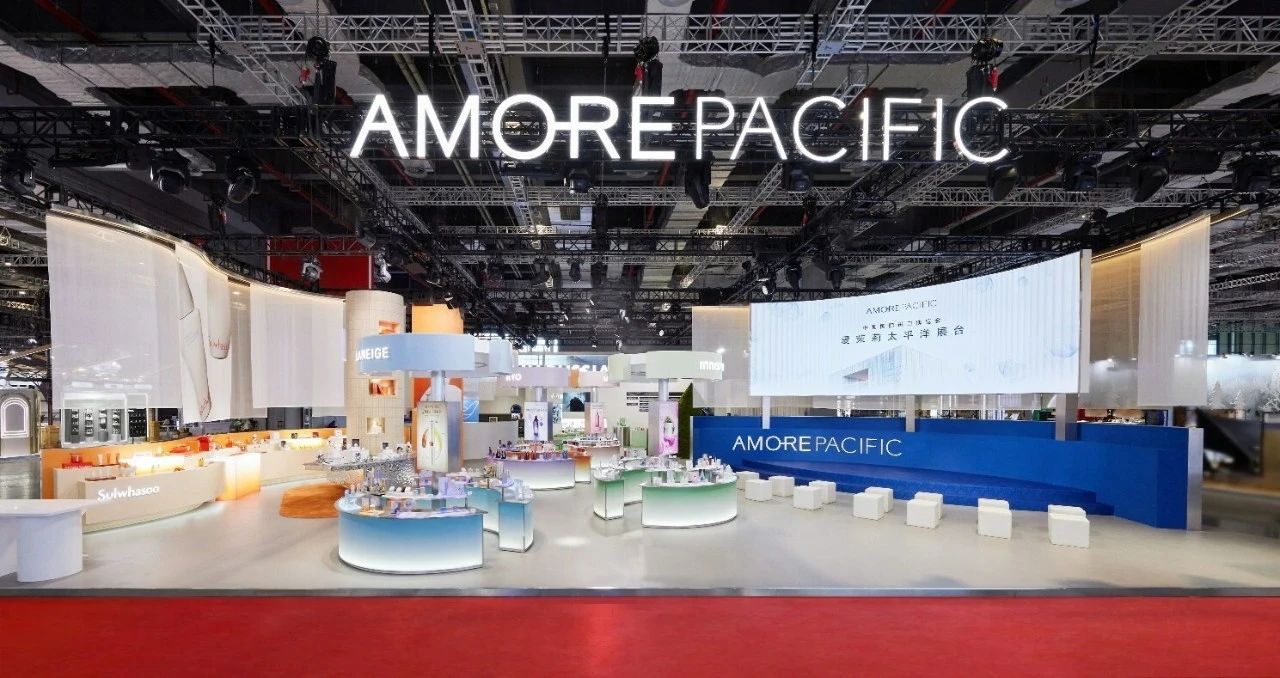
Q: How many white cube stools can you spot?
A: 13